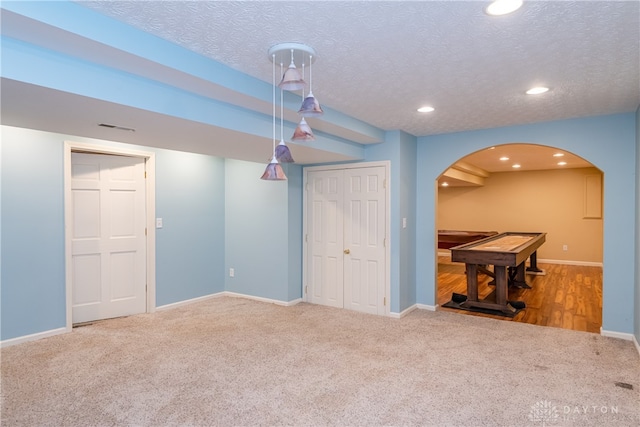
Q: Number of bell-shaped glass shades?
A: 5